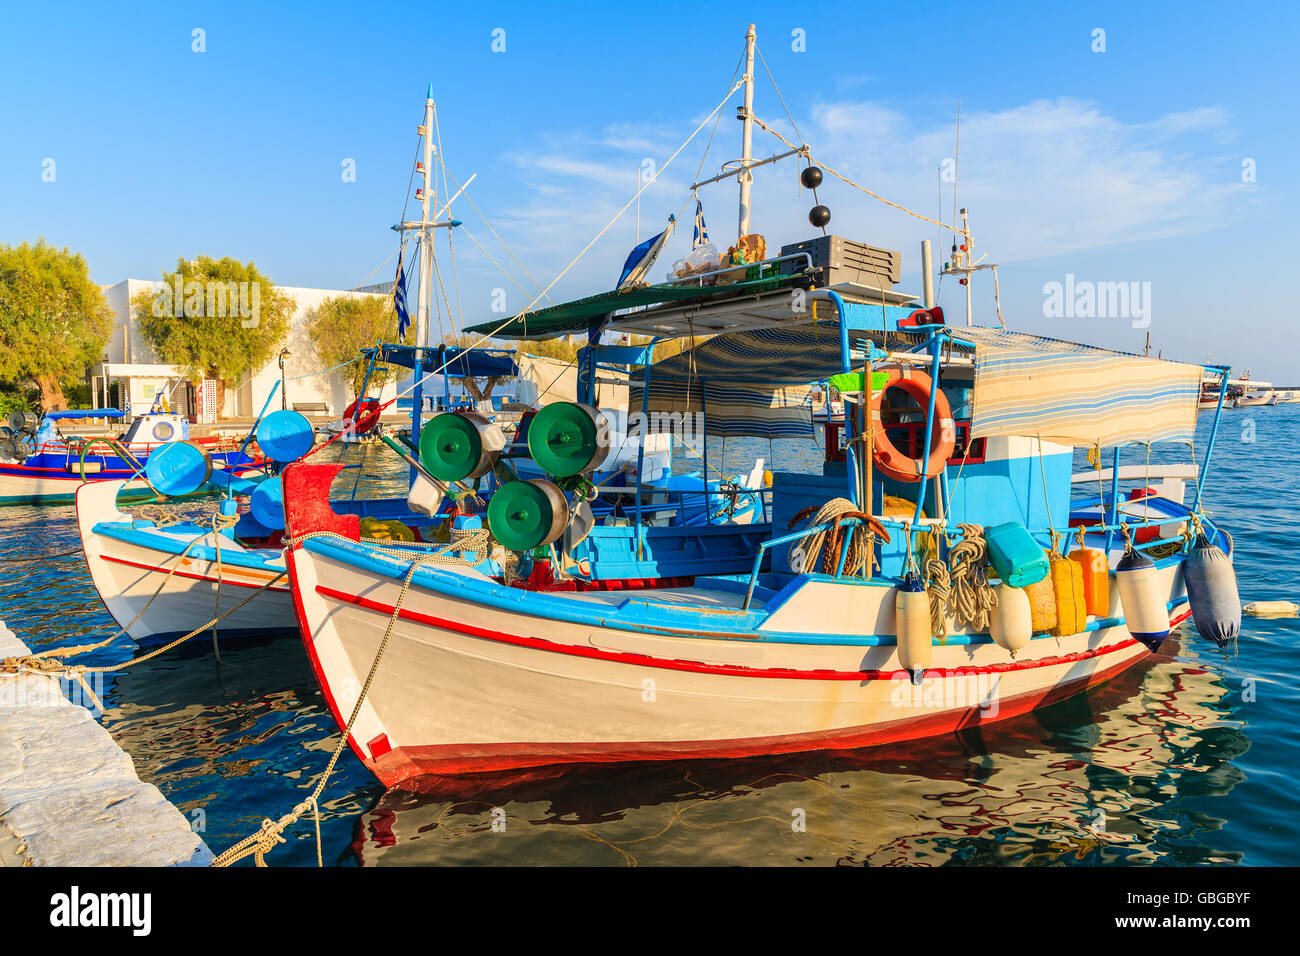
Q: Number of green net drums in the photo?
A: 3